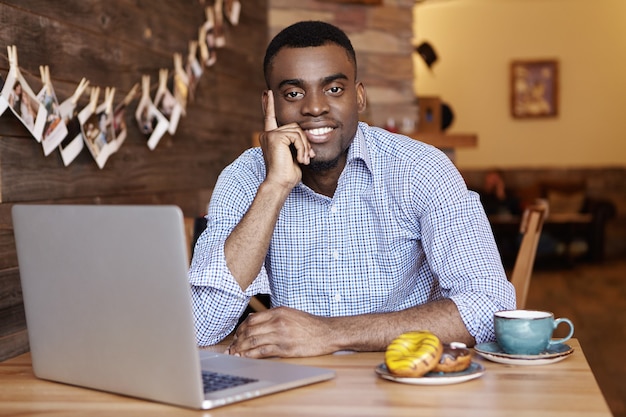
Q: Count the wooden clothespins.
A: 13